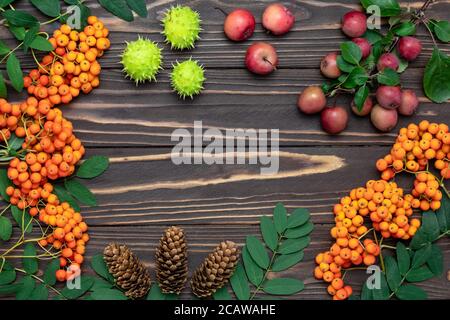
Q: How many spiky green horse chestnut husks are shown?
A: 3